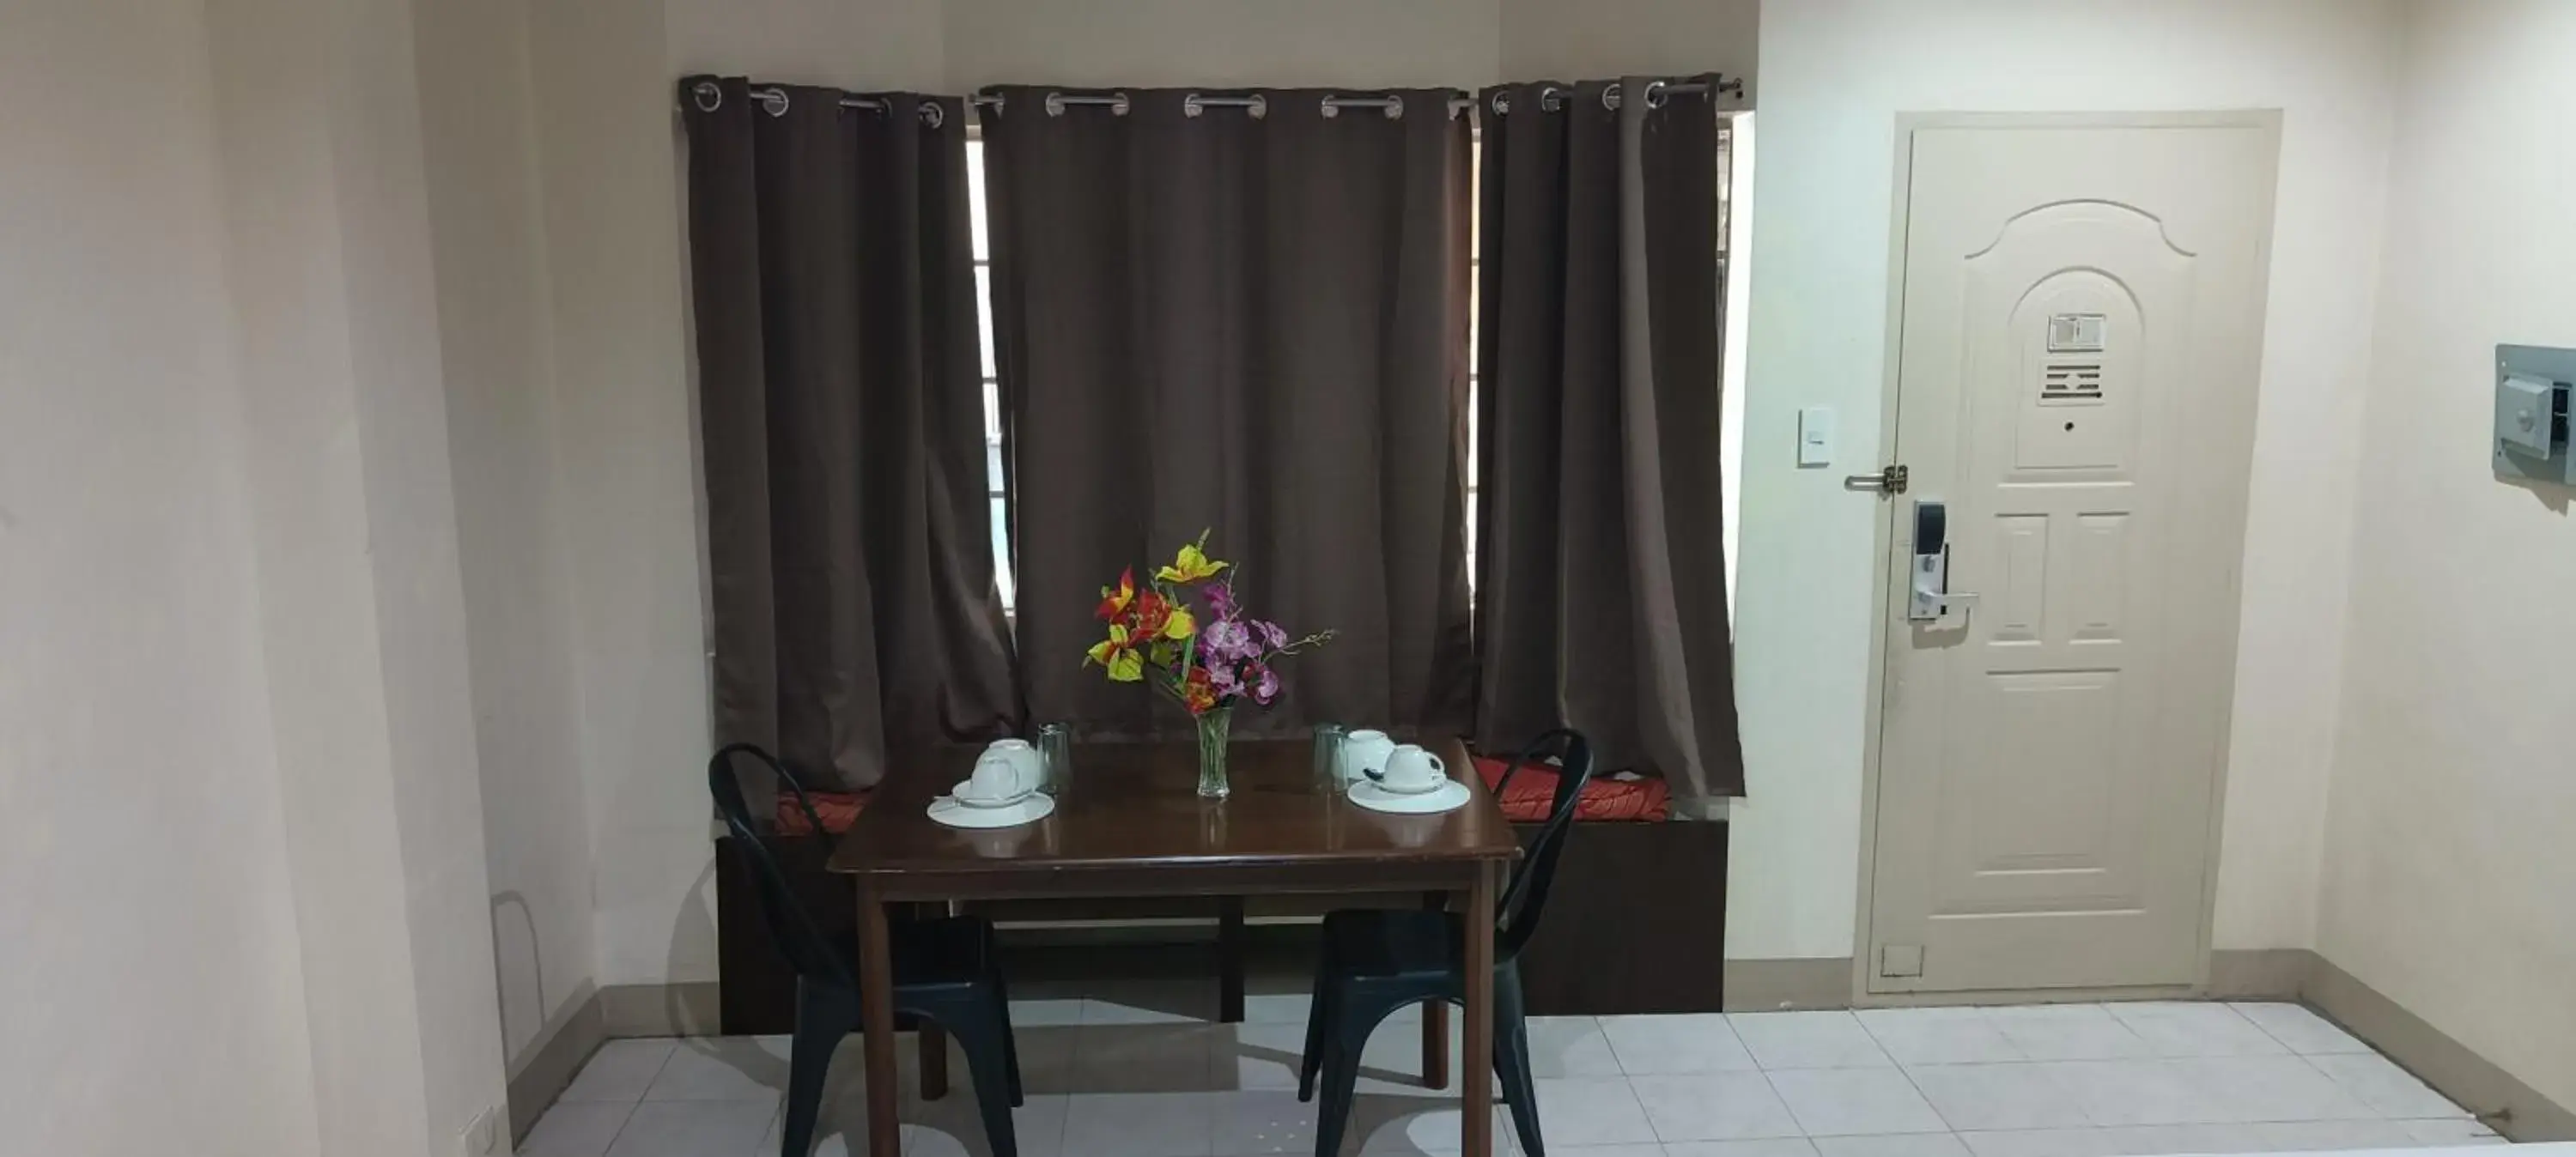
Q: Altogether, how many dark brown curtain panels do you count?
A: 3